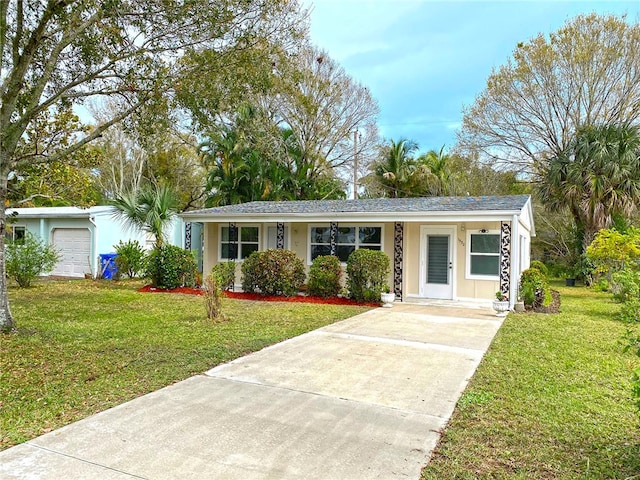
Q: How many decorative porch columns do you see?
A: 6